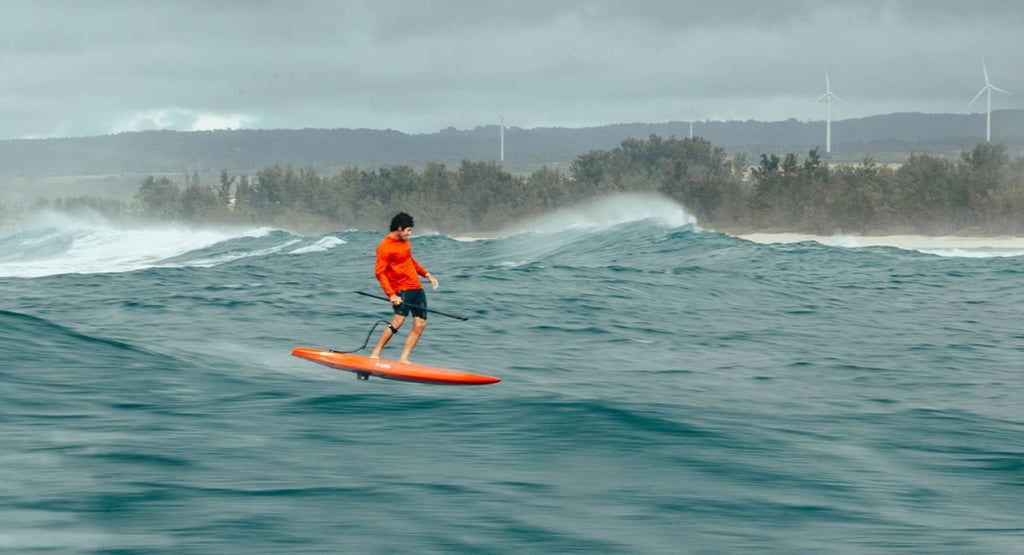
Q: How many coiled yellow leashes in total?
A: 0